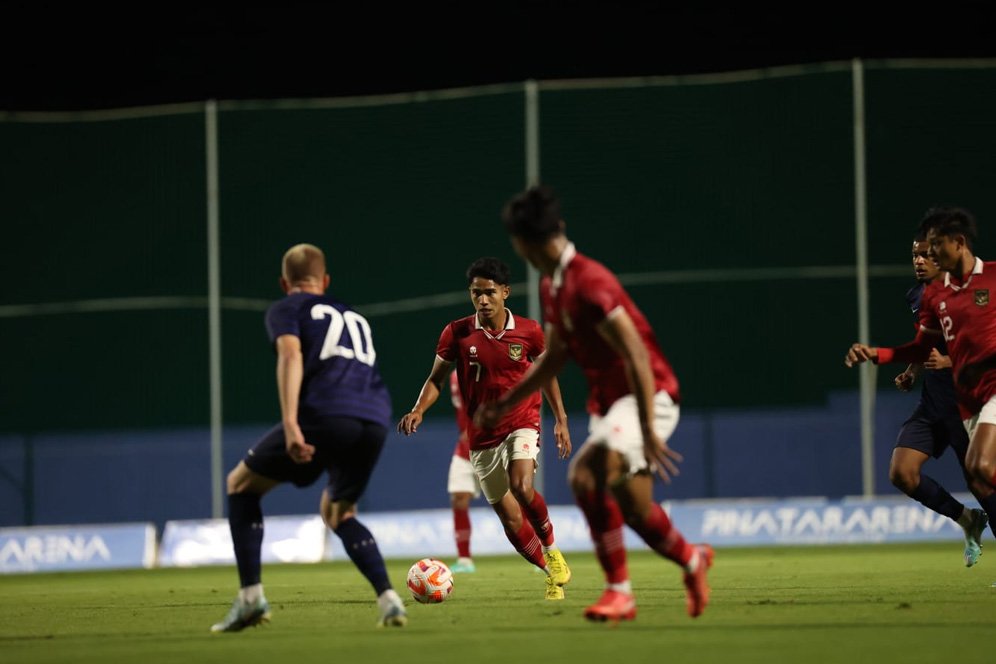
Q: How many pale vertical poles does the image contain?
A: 3